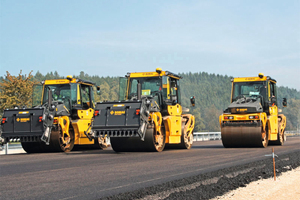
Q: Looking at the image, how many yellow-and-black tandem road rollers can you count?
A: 3